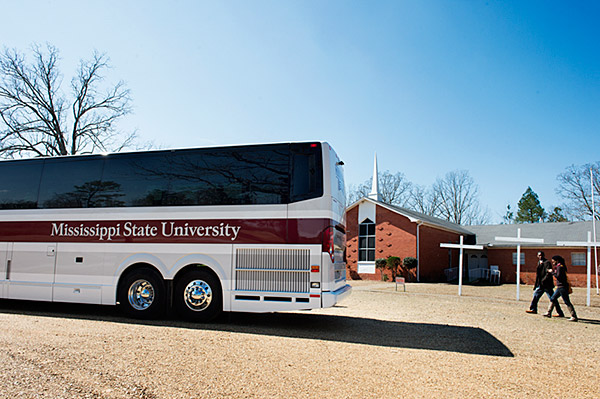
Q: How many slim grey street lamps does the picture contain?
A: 0